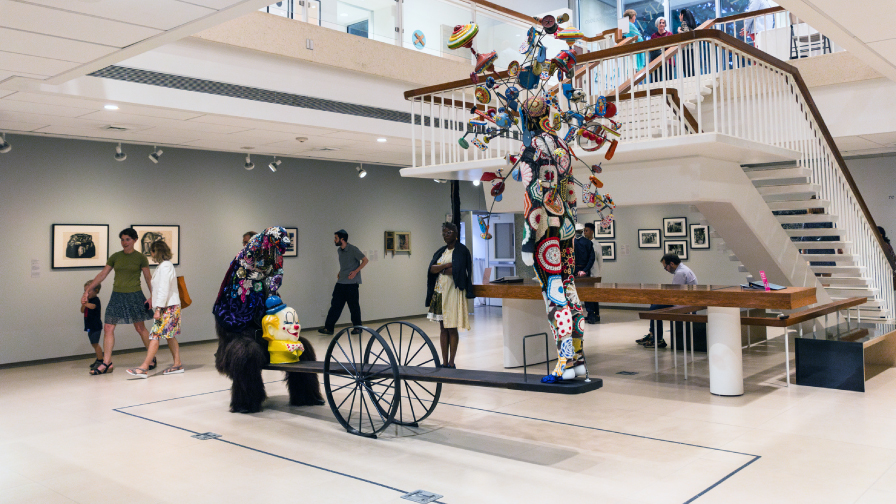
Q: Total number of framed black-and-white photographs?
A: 6